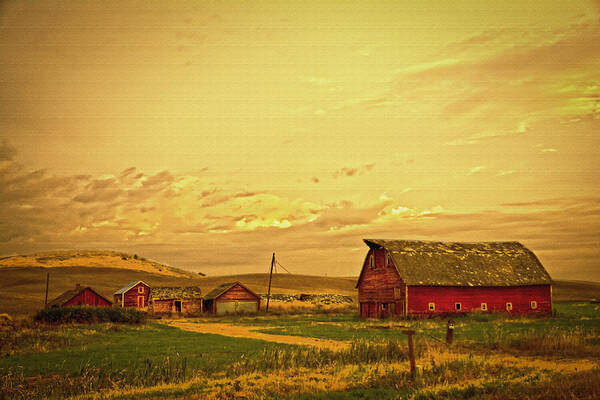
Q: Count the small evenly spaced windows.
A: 5